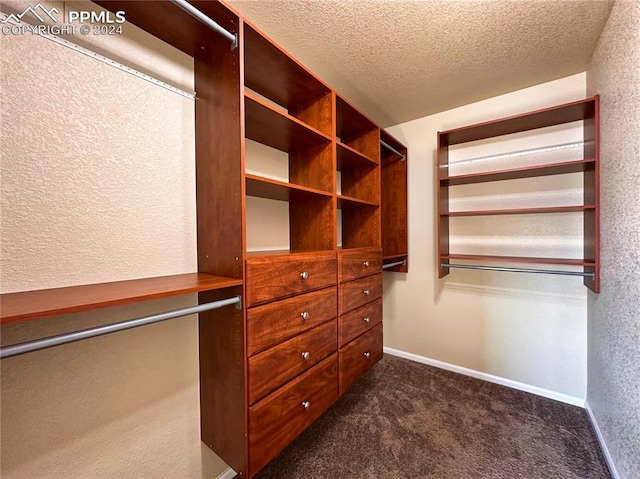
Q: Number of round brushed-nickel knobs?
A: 8